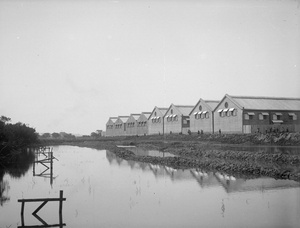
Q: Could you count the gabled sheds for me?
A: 8